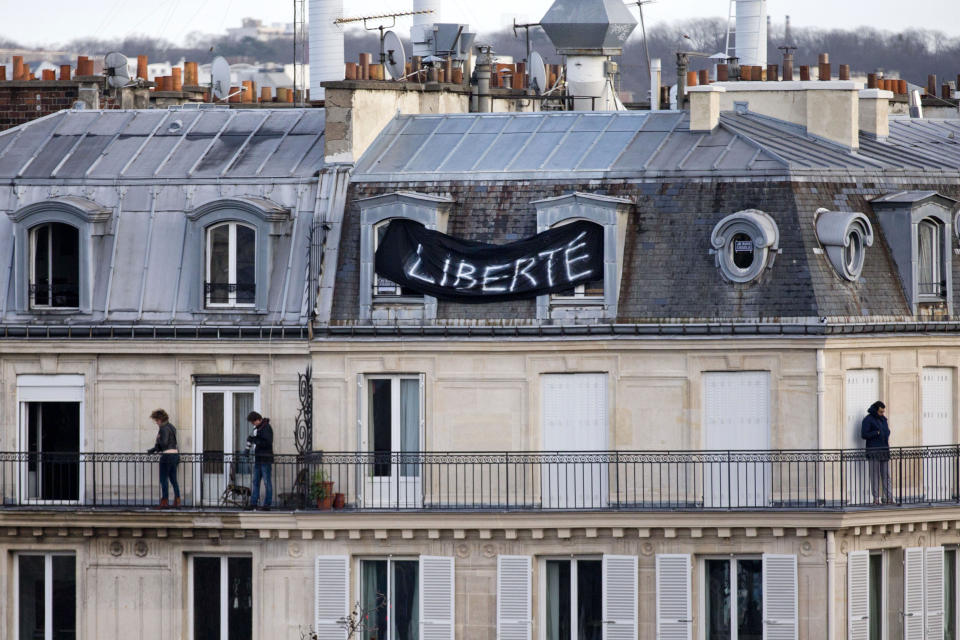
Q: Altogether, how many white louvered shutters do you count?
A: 9